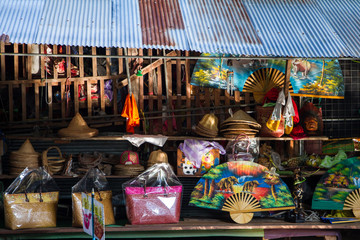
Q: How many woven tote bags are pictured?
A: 3